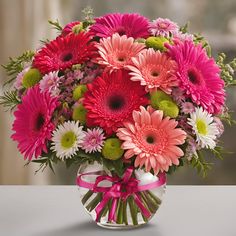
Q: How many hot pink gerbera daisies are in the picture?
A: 3